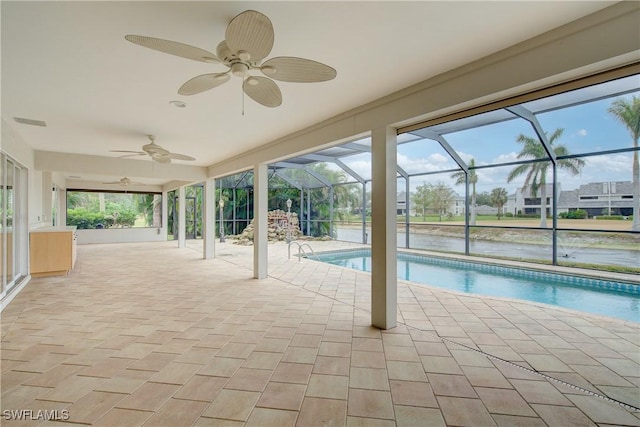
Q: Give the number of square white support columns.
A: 4